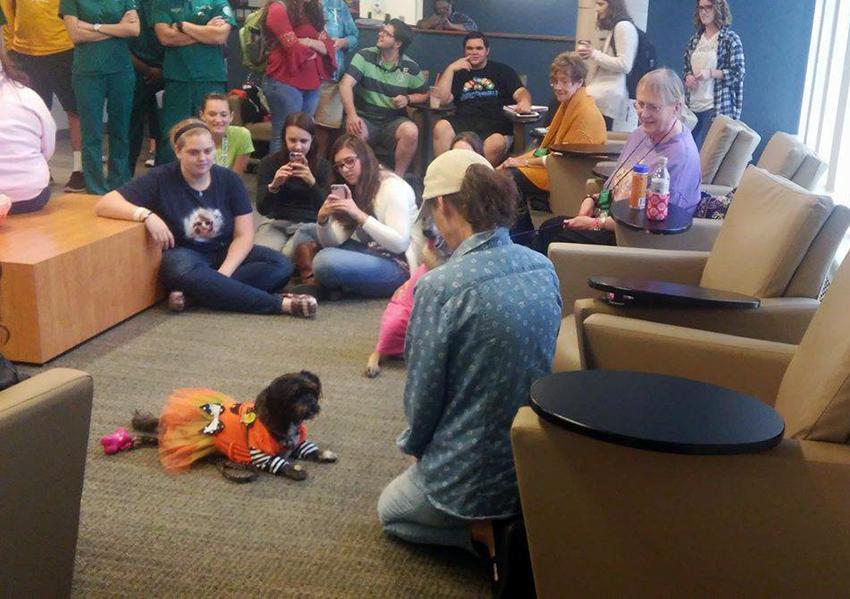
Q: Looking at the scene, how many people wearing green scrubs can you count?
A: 3